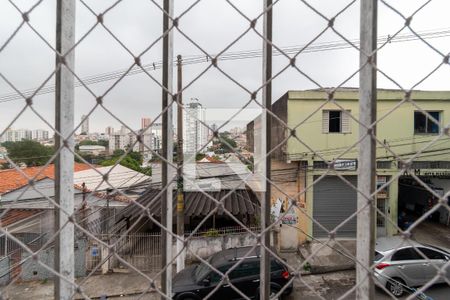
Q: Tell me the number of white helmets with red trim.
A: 0